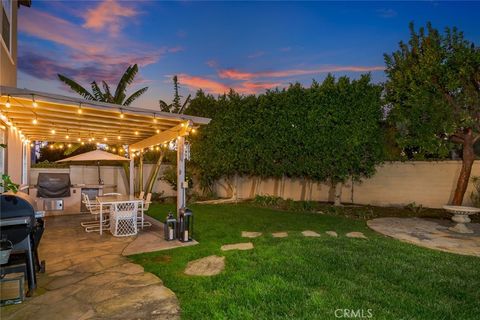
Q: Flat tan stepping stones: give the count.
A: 7